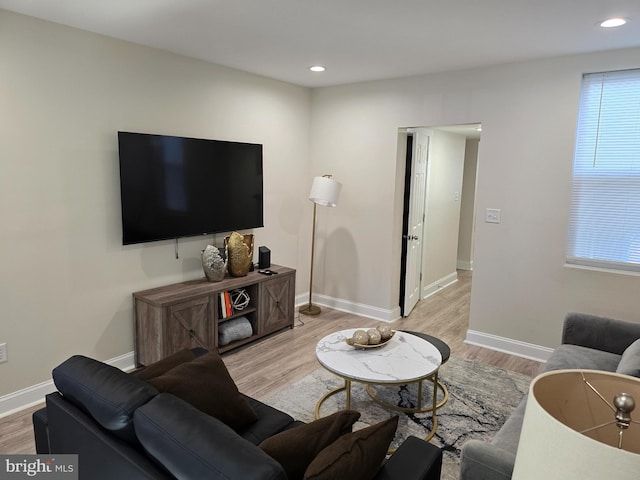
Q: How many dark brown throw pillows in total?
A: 4